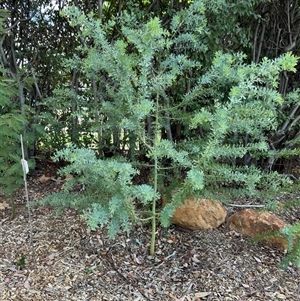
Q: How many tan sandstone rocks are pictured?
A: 2